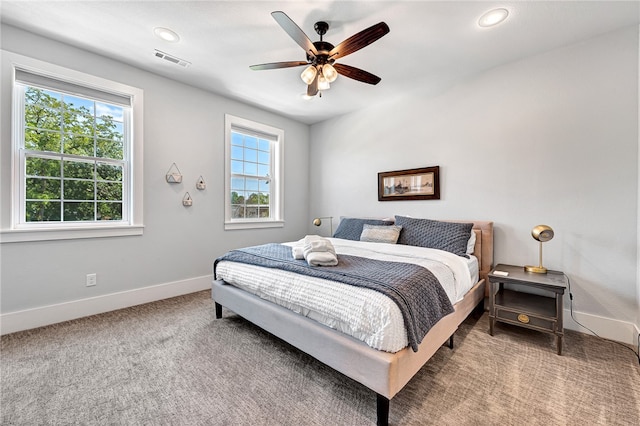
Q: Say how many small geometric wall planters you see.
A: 3